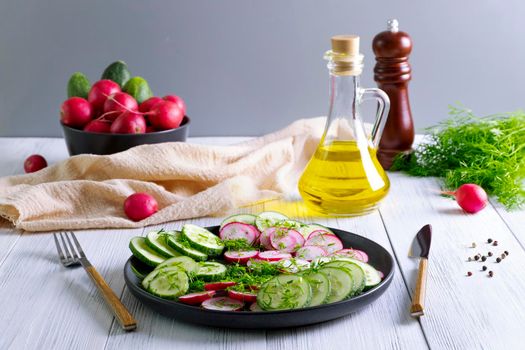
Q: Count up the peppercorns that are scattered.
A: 14